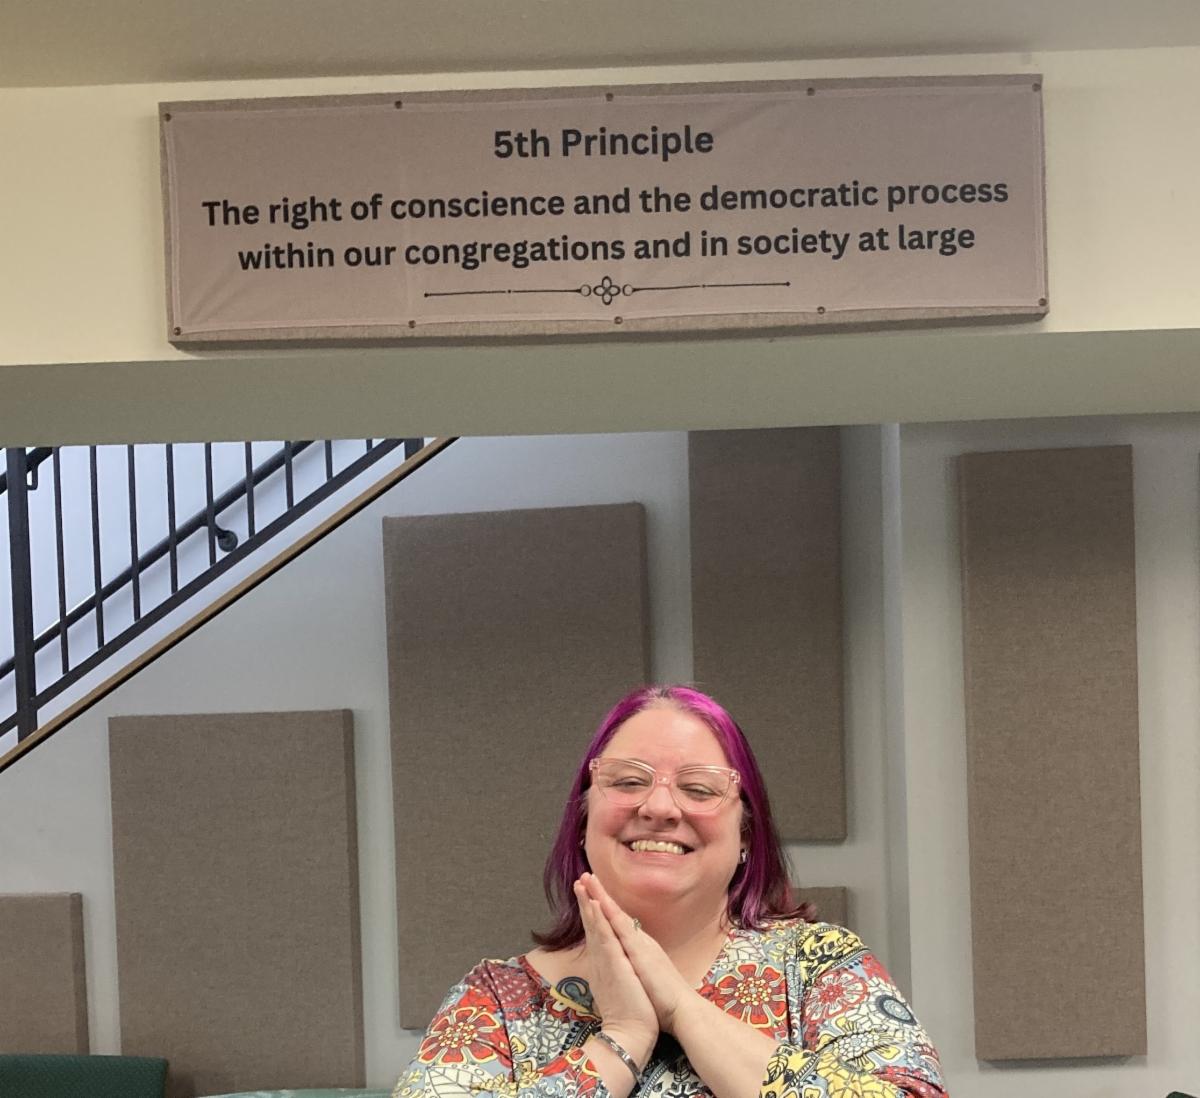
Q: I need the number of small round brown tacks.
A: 10